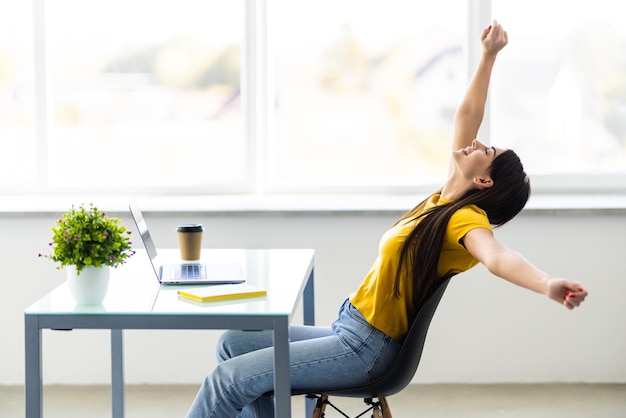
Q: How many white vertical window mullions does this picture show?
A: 3